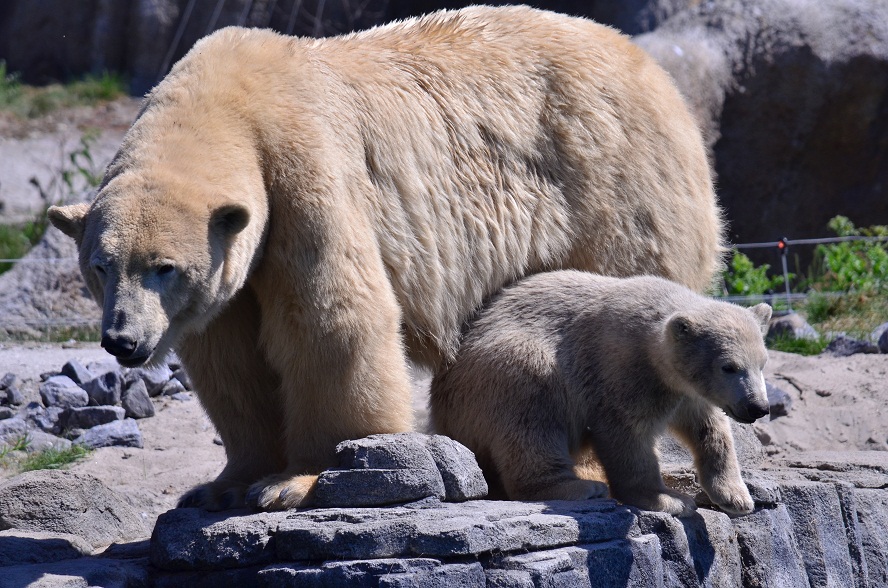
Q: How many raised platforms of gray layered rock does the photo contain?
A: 1